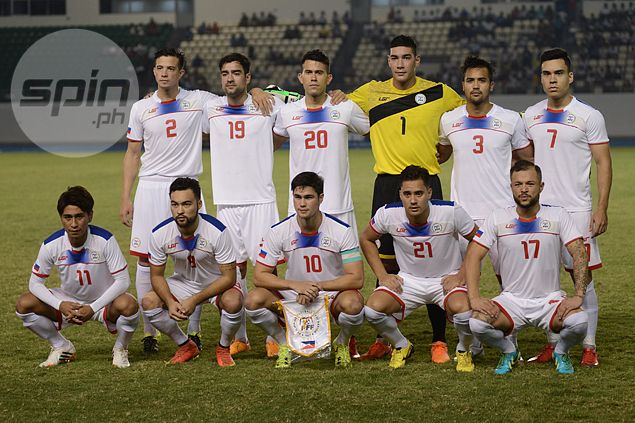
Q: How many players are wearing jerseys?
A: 11